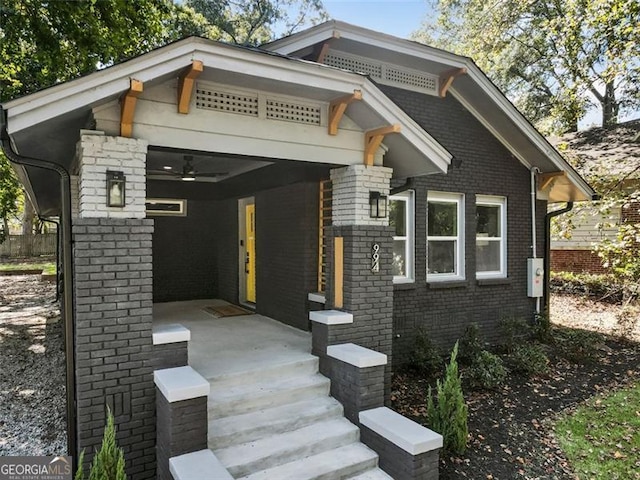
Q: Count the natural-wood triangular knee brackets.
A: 7